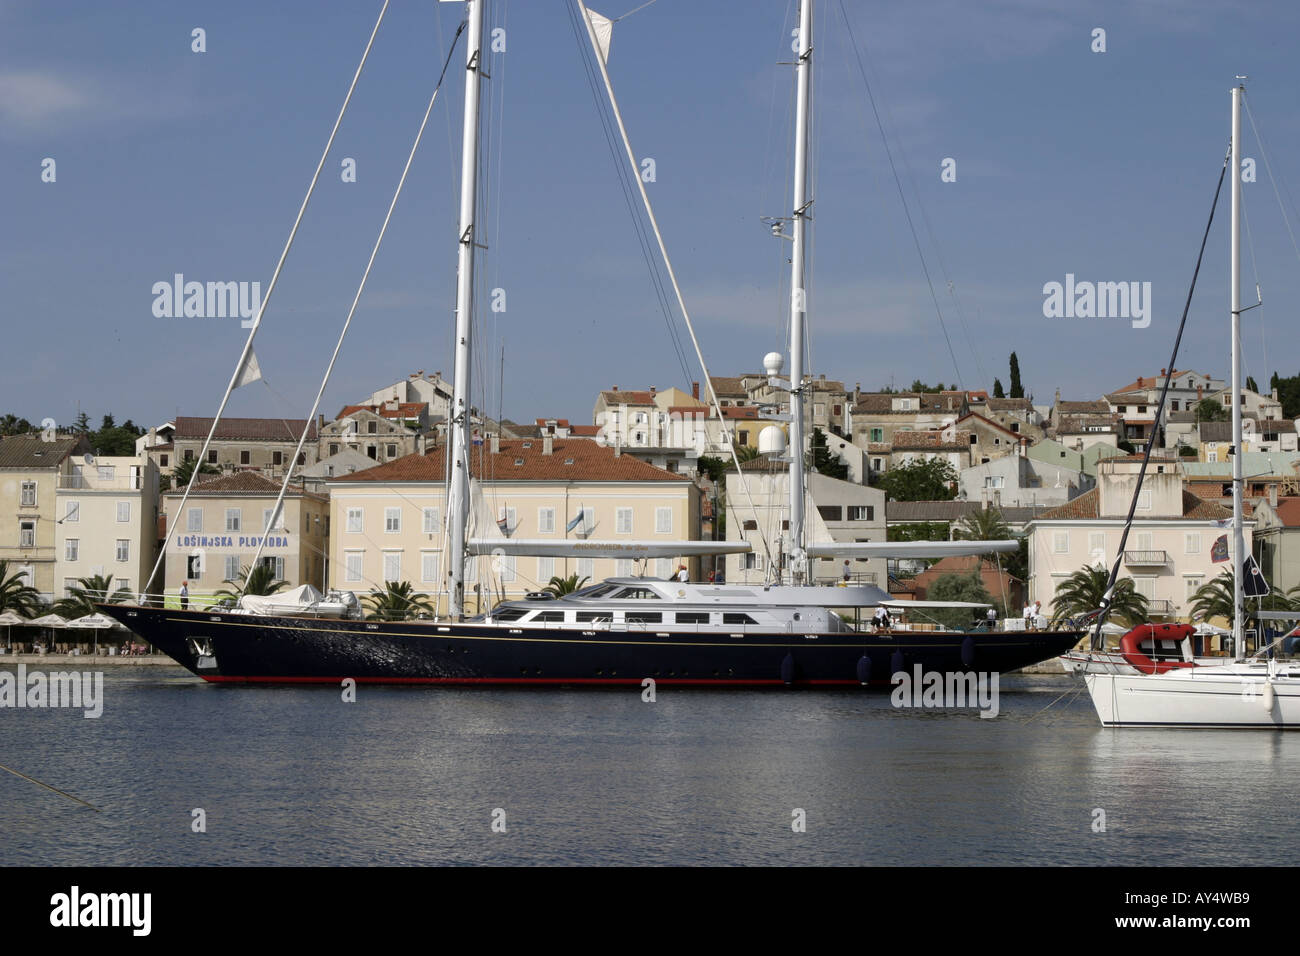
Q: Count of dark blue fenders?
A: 4